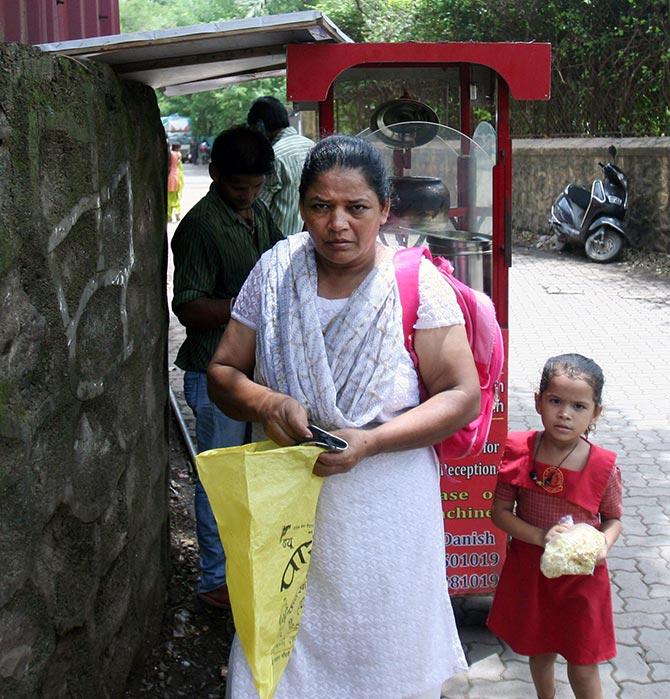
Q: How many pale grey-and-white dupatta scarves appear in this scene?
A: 1